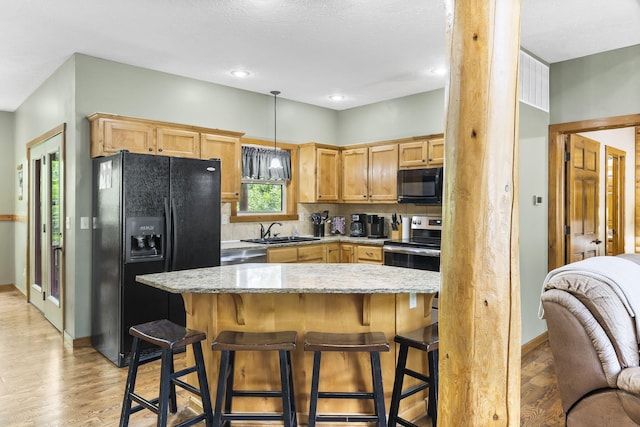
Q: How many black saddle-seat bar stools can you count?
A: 4